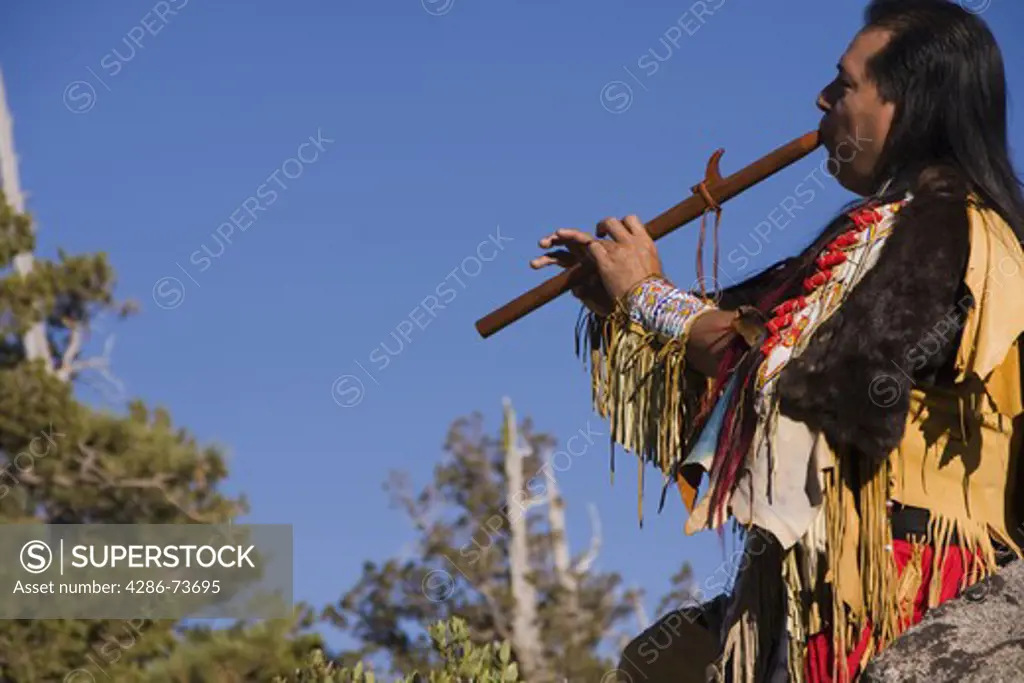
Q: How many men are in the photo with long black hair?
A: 1